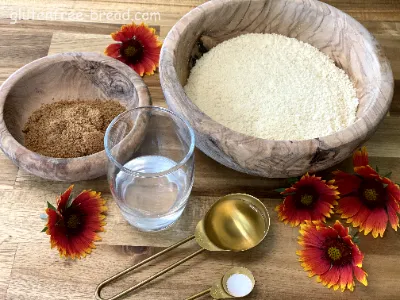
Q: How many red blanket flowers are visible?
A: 5